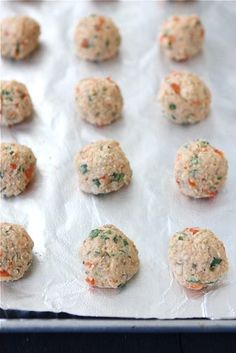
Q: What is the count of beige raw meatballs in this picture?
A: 12